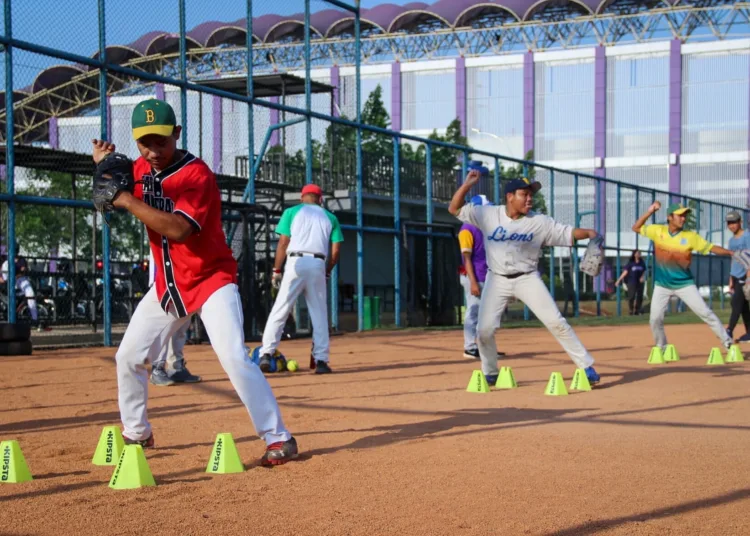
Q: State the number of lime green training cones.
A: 12